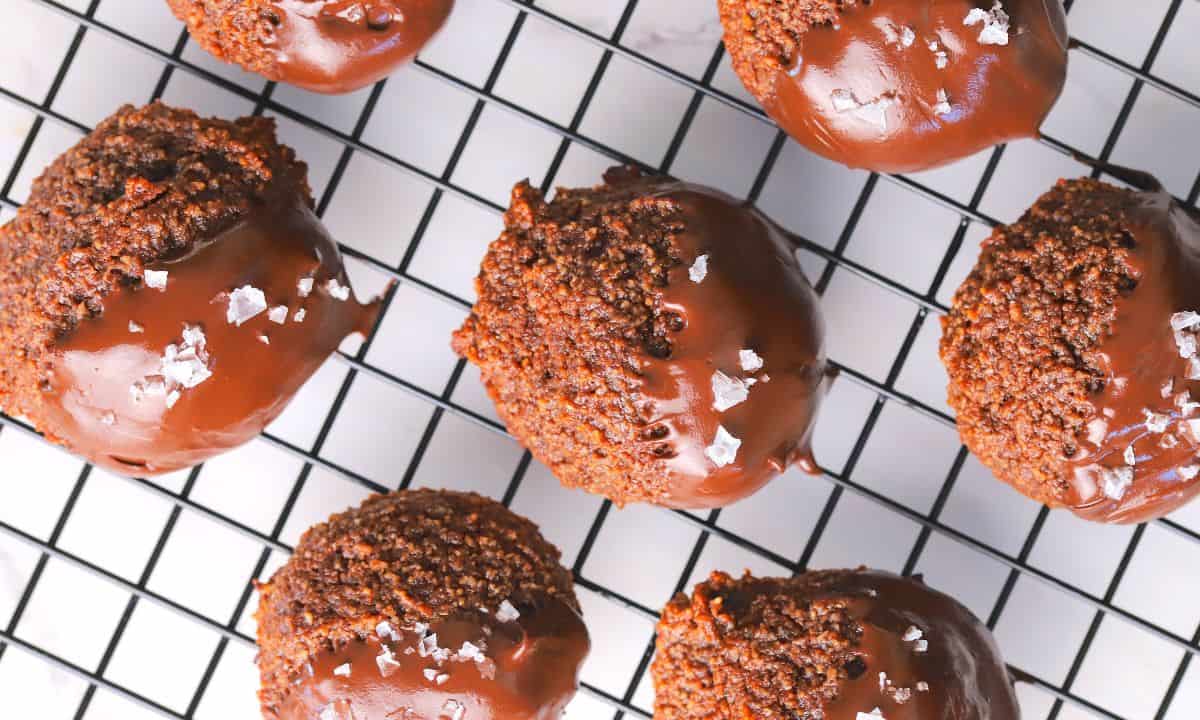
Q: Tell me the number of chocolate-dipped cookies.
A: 7